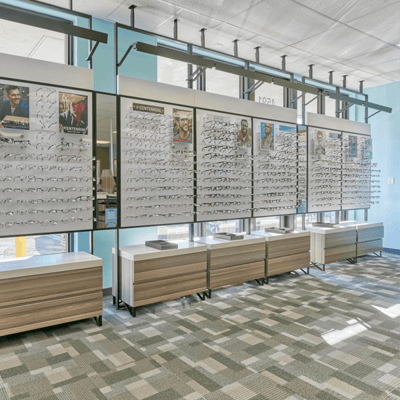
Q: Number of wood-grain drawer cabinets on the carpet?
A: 6